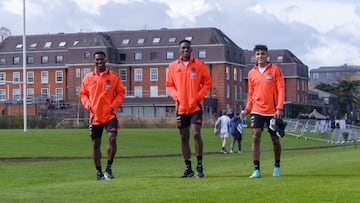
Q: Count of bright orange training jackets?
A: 3